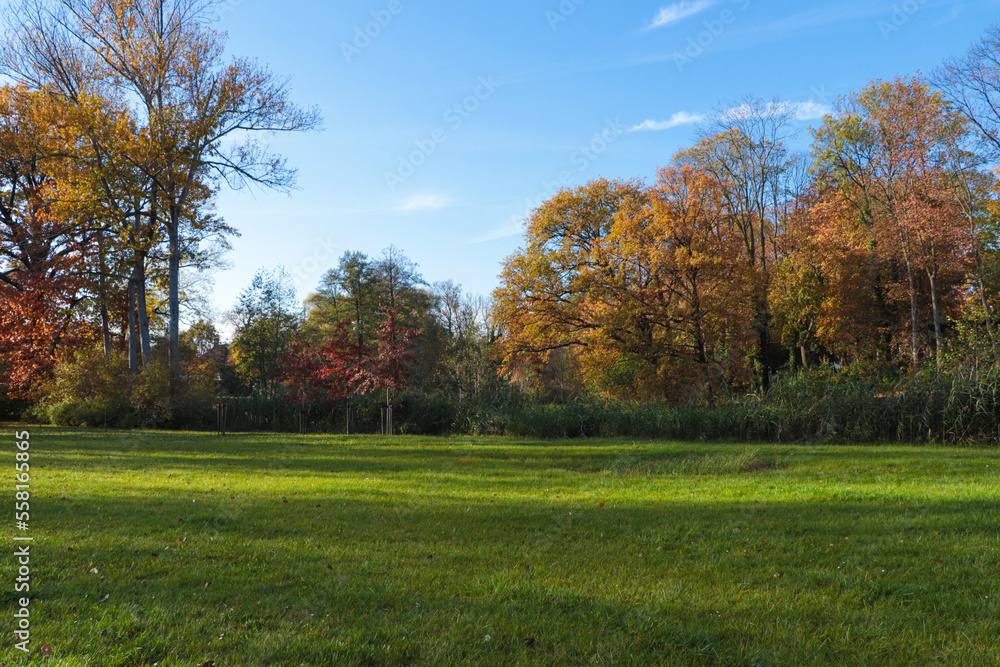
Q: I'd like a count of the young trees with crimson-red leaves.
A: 3